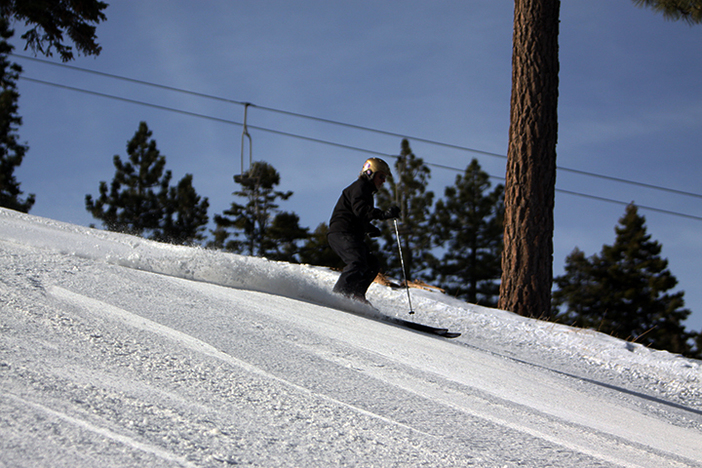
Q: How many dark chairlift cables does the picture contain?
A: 2